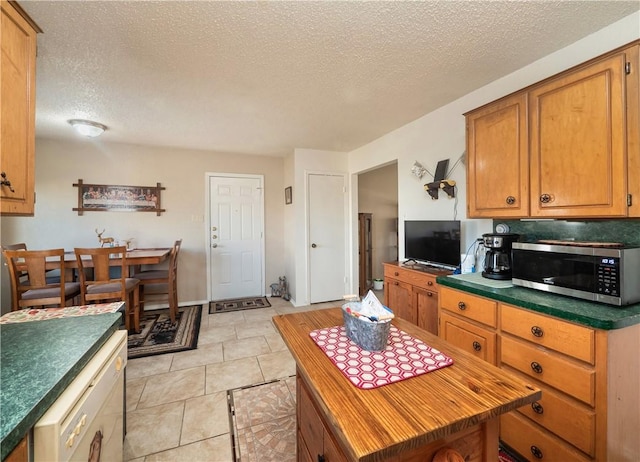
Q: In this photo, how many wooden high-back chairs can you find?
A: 4